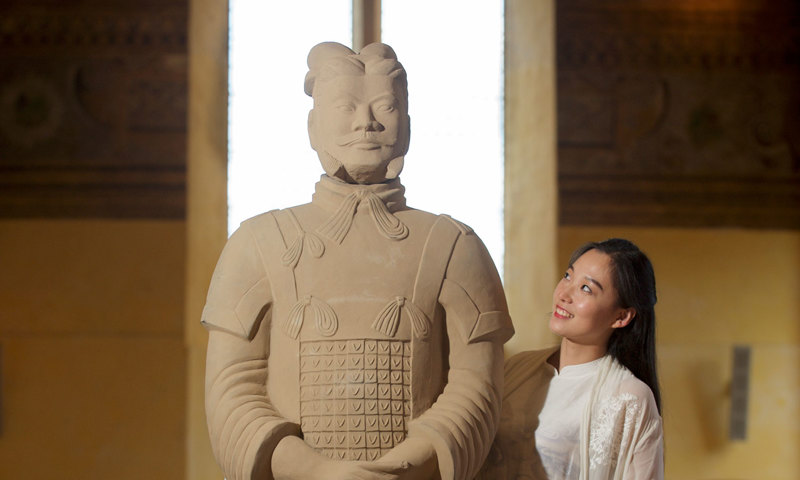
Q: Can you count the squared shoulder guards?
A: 2